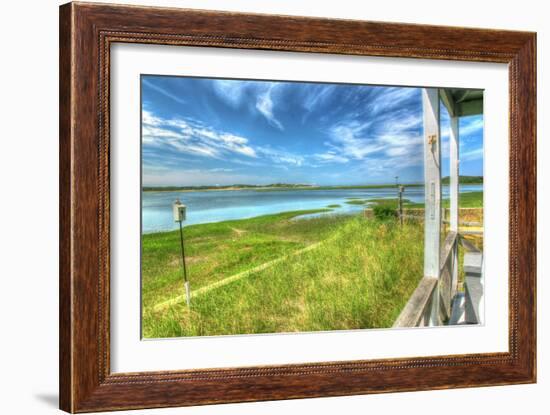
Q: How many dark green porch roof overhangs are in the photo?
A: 1